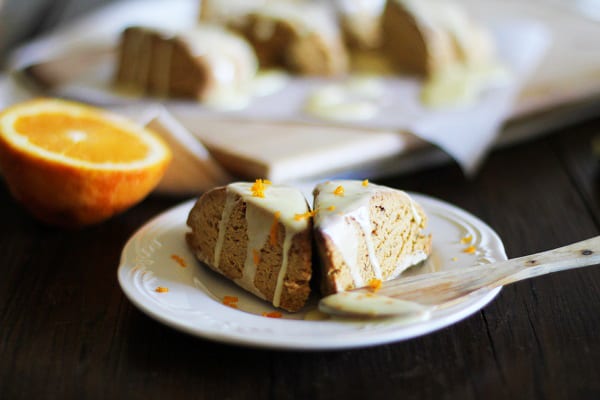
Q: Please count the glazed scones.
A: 6